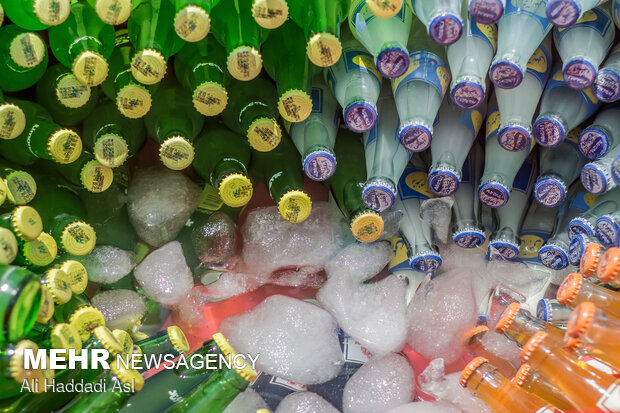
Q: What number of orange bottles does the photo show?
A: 10